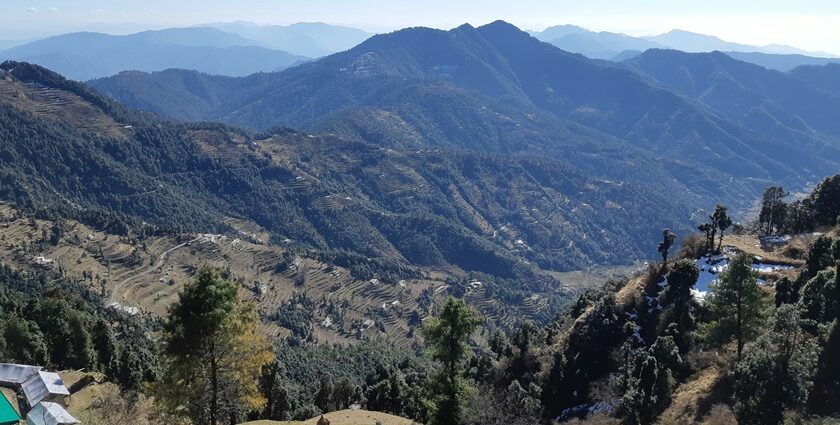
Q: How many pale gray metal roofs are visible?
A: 3